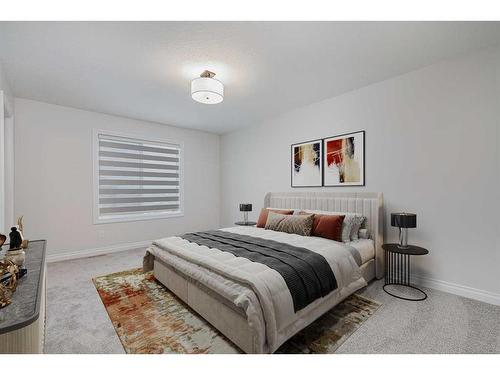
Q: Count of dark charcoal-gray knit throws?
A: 1